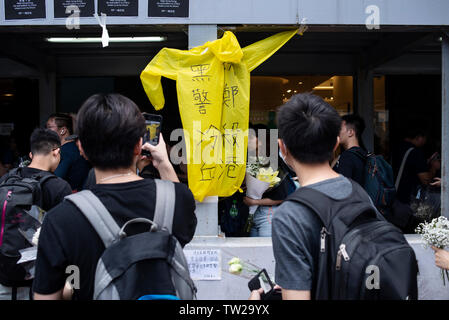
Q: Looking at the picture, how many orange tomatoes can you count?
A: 0